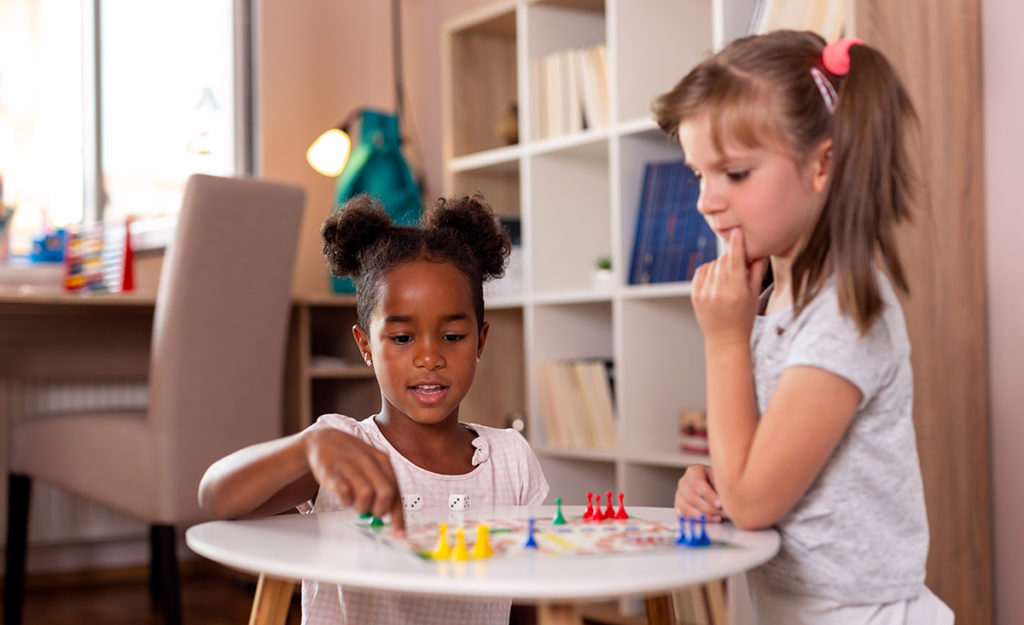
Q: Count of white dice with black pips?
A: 2